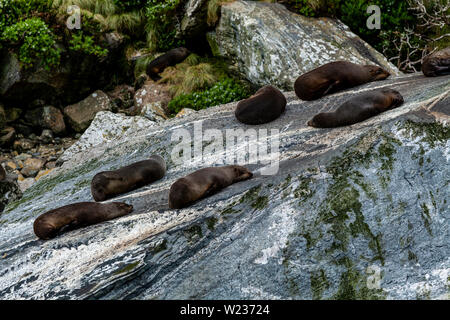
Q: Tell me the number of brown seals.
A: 8